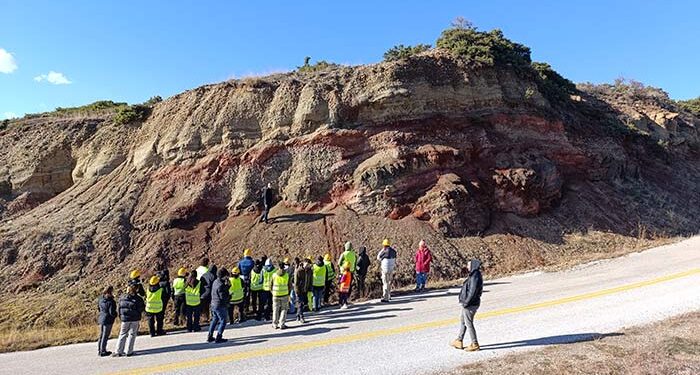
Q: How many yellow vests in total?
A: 11